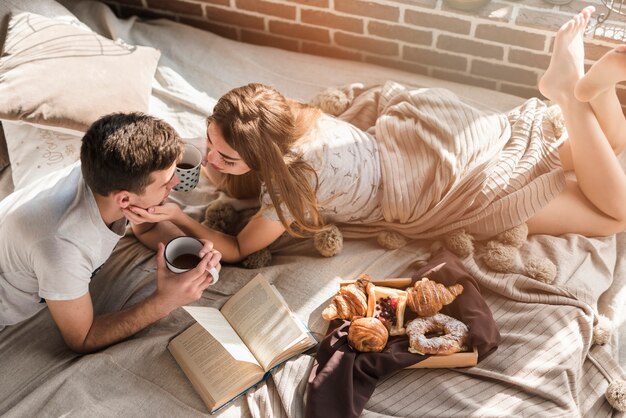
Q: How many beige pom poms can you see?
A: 12